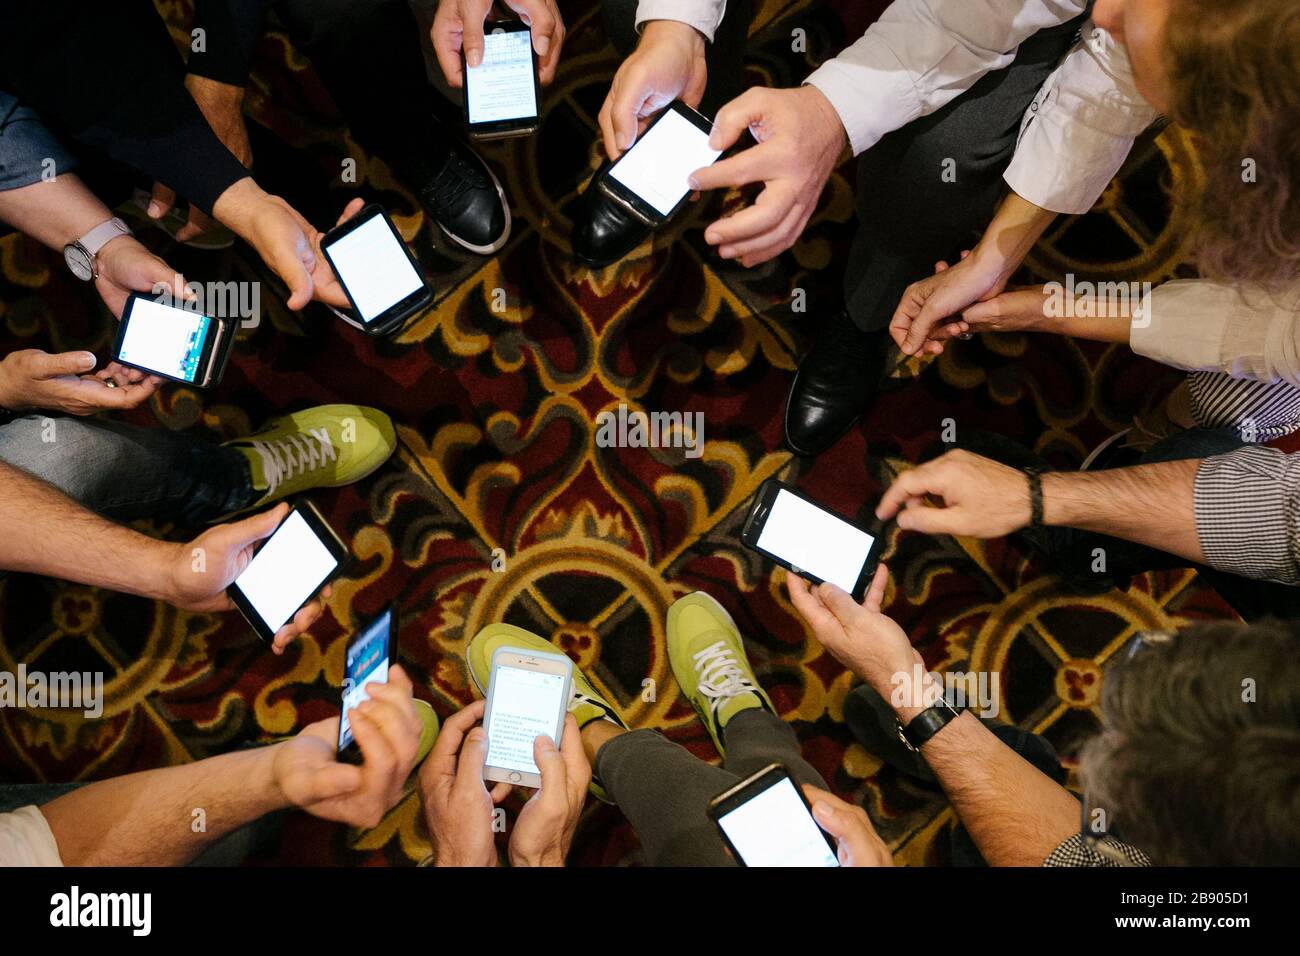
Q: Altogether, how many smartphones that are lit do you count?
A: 9